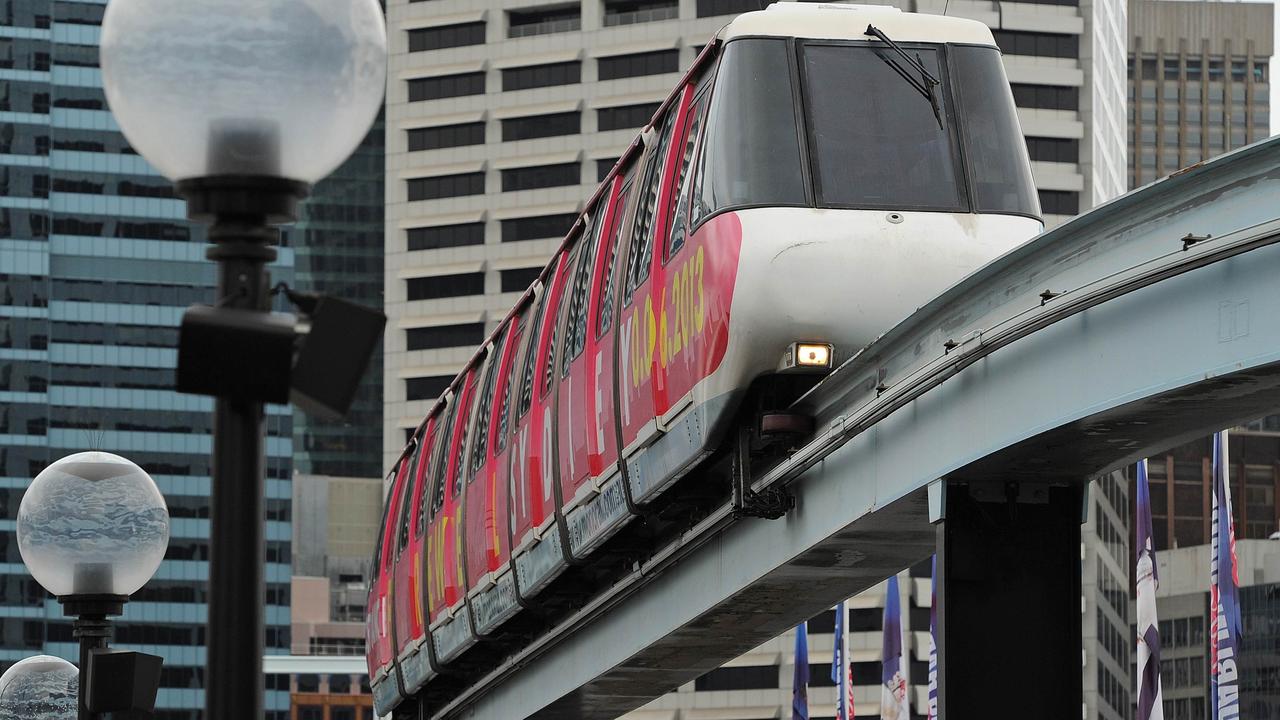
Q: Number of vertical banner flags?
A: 6